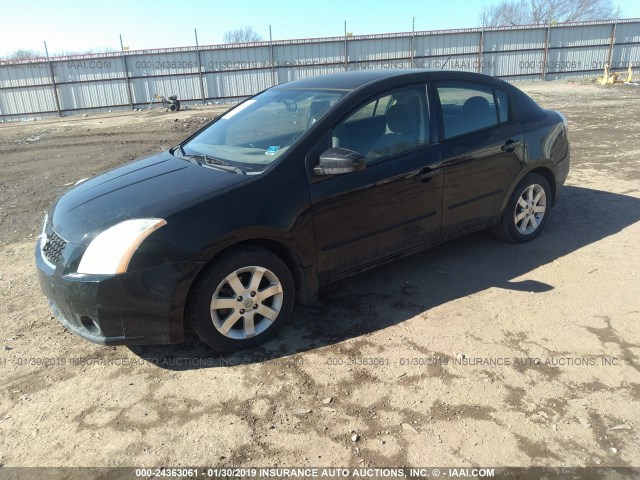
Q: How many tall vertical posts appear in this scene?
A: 9